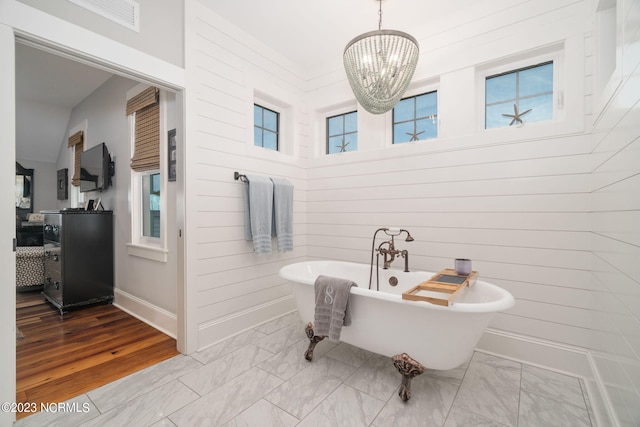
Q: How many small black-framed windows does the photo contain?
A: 4